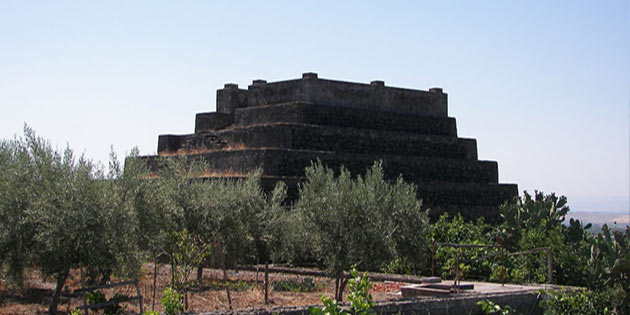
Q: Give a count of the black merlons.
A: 5